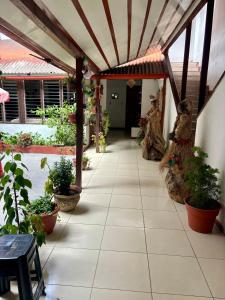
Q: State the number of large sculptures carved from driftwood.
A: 2